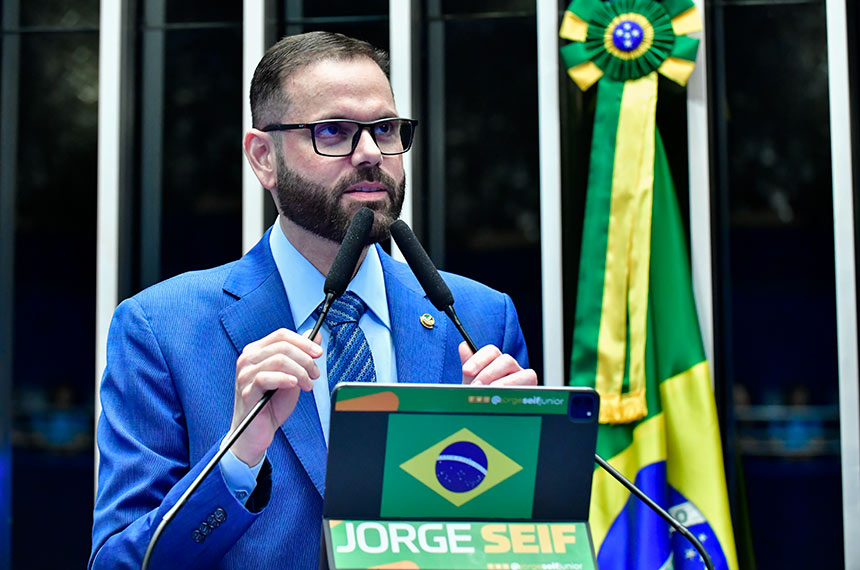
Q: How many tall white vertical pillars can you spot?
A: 6